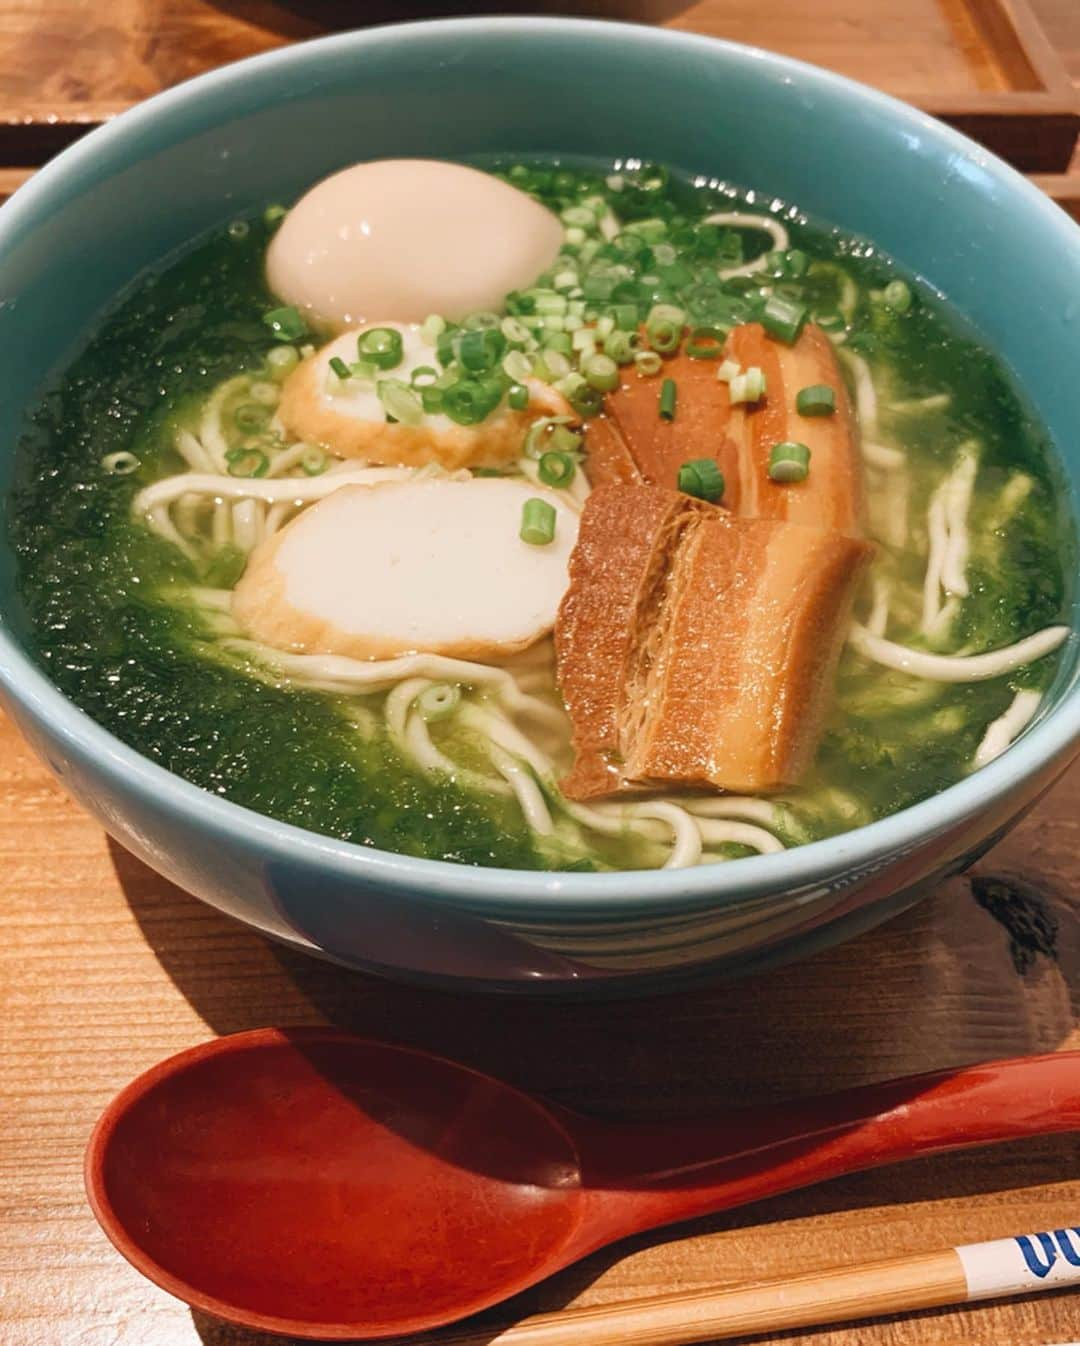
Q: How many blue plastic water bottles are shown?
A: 0